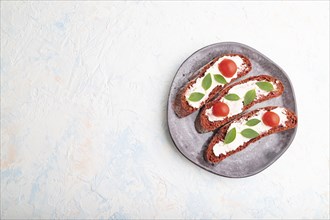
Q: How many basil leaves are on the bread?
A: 9